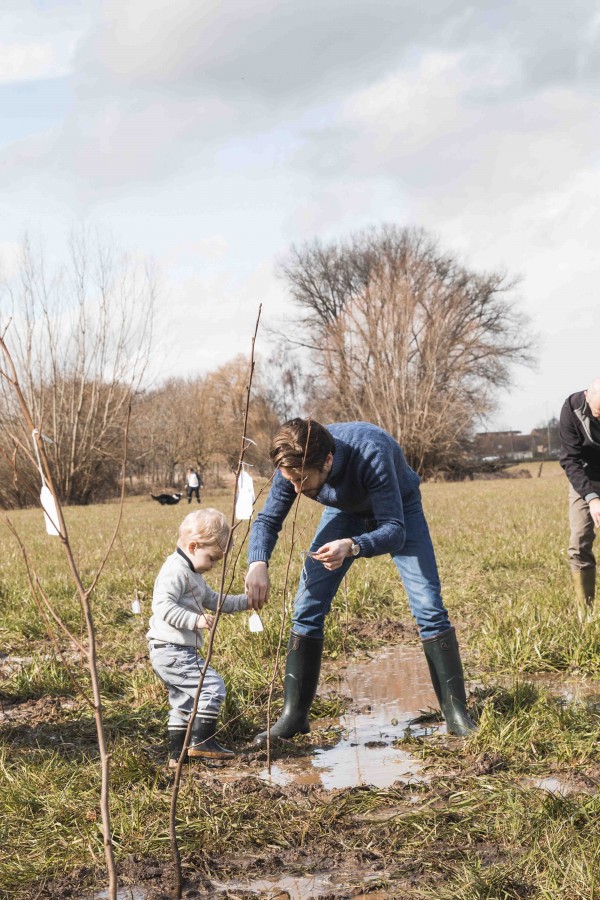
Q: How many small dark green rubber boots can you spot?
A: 2